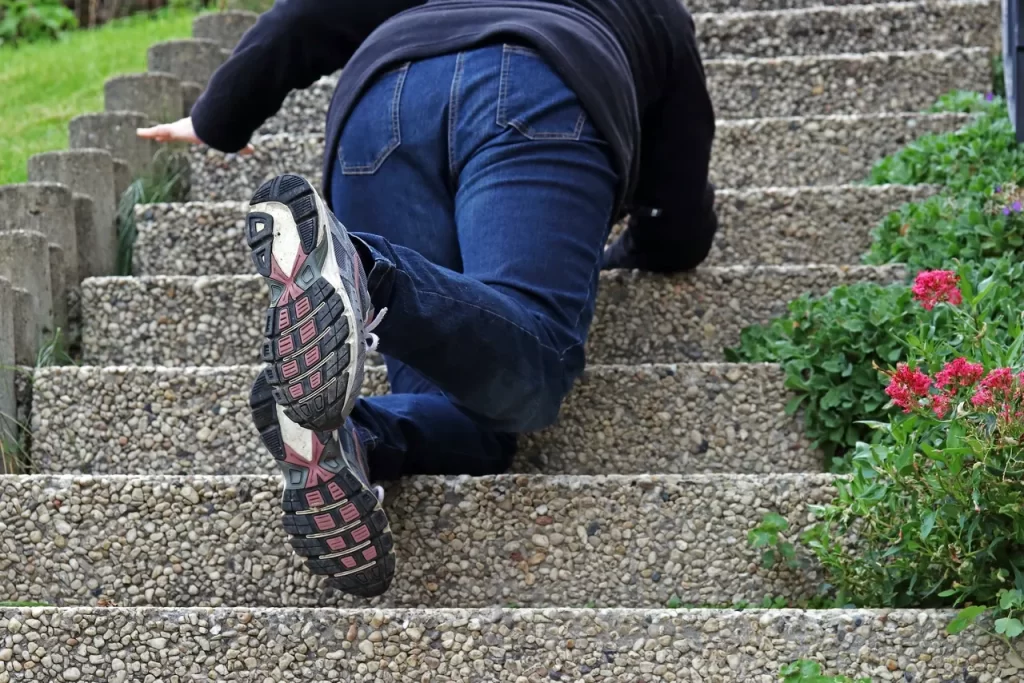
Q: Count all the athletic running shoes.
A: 2